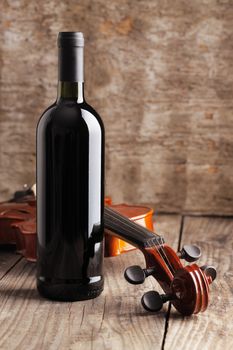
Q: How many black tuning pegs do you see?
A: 4